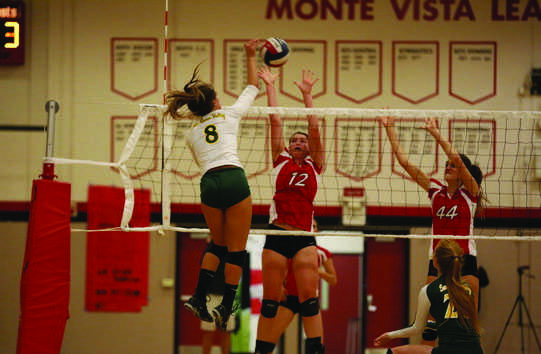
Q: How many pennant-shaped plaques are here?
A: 14